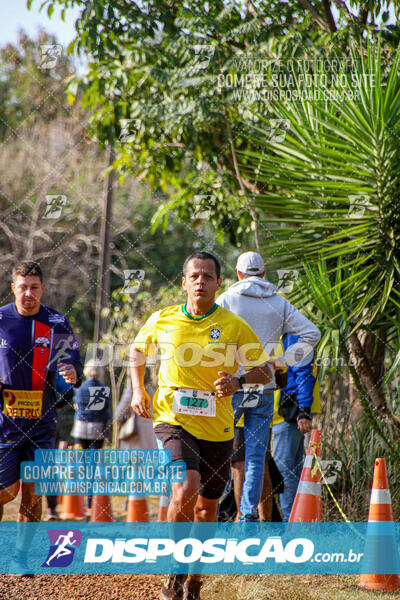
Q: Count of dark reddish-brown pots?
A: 0